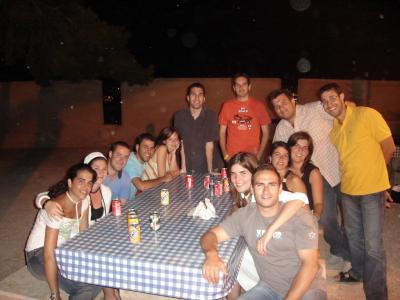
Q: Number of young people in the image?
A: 13